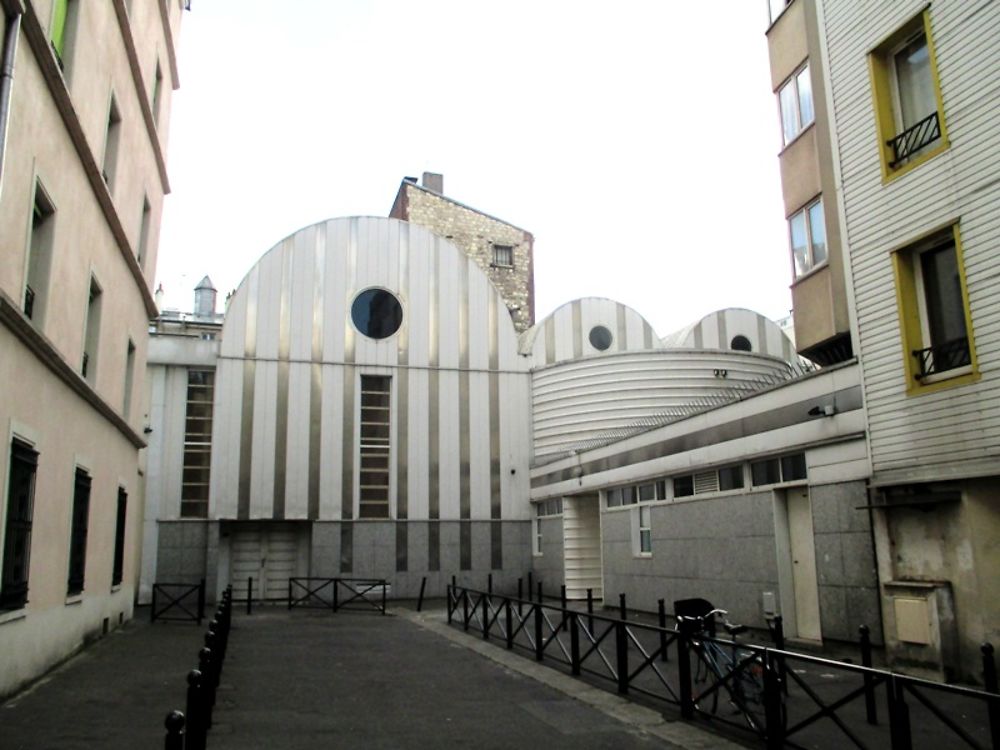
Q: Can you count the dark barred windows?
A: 3